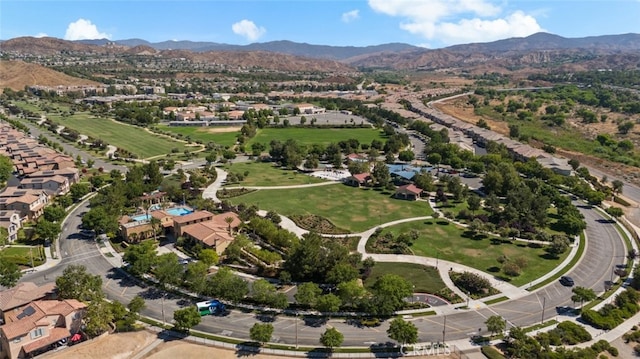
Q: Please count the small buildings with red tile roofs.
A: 3